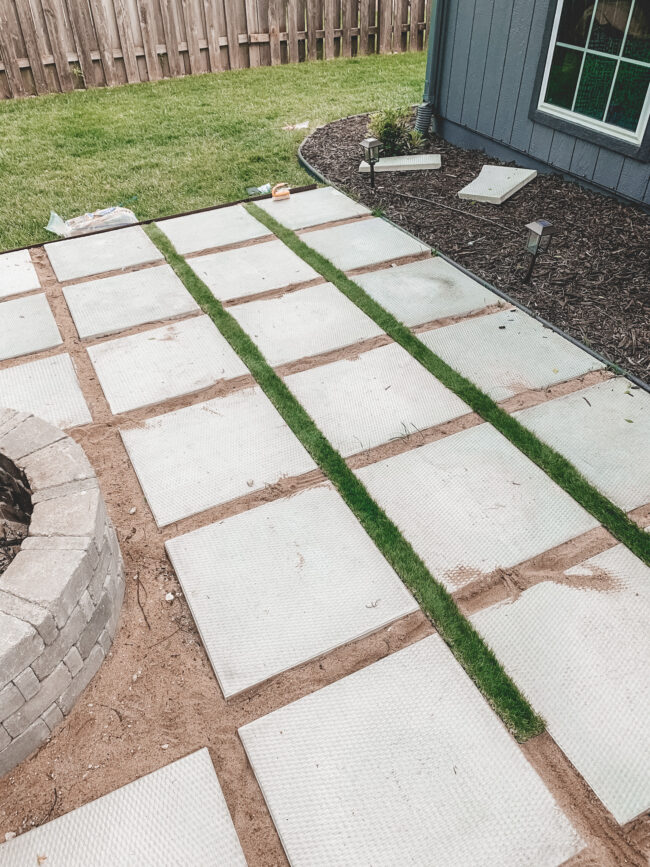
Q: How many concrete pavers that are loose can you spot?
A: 2